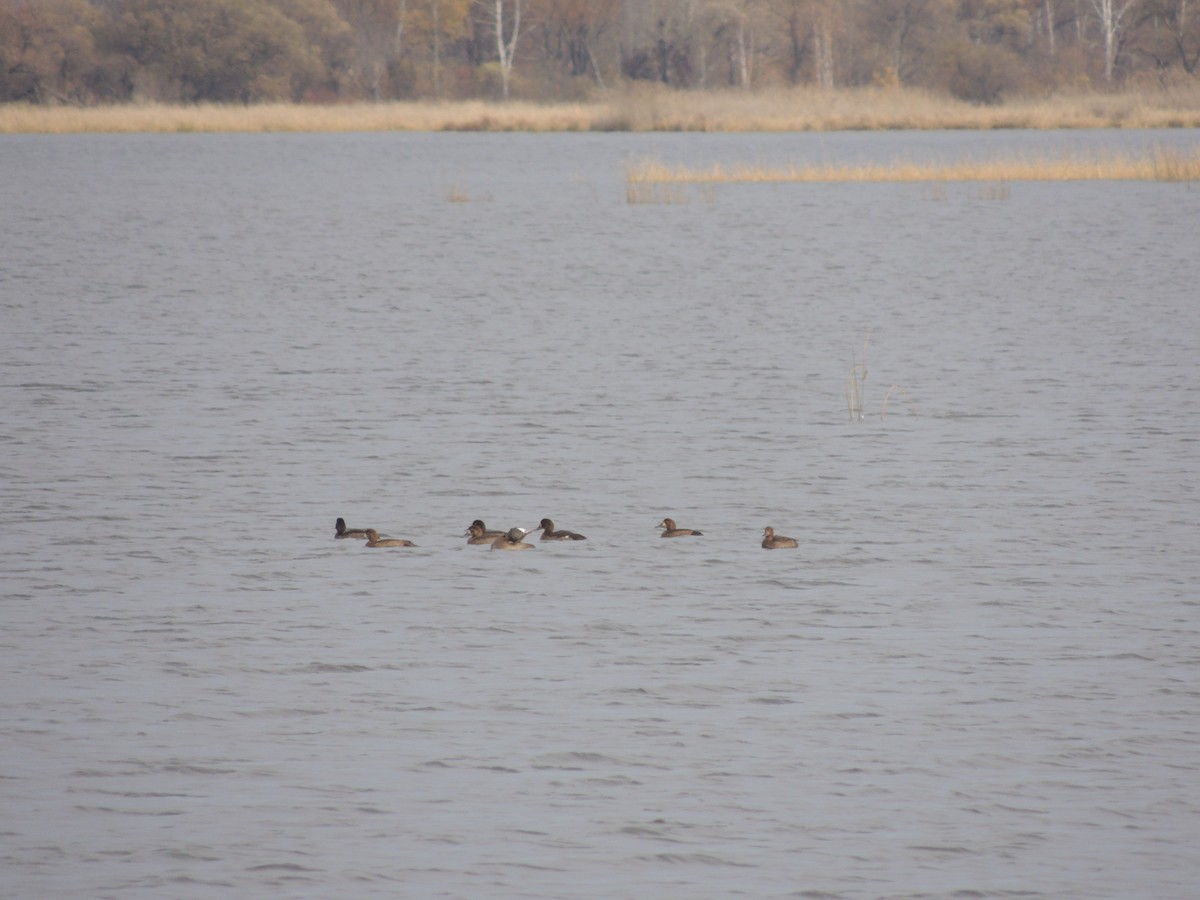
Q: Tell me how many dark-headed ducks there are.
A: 3